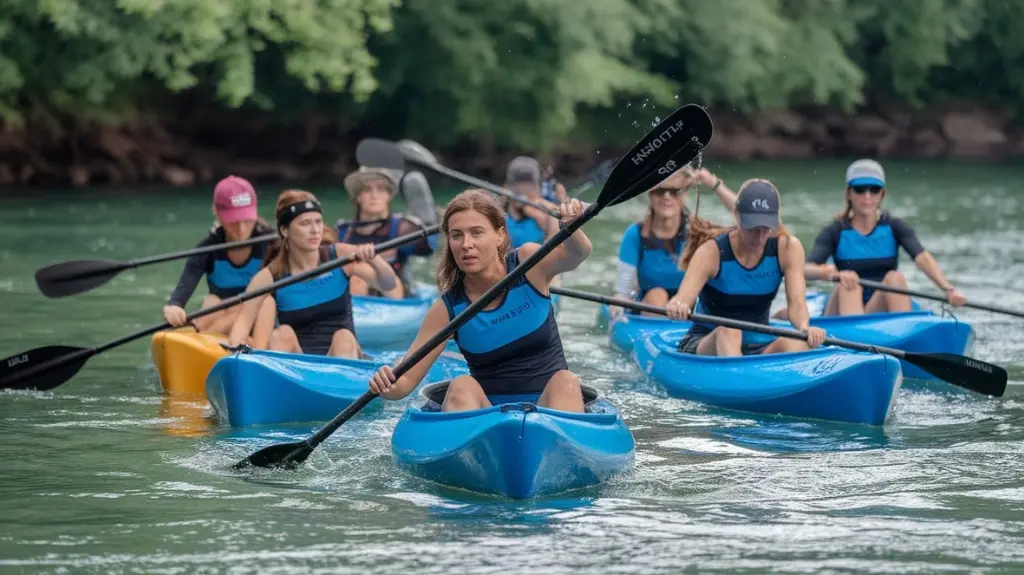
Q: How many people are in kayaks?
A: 8